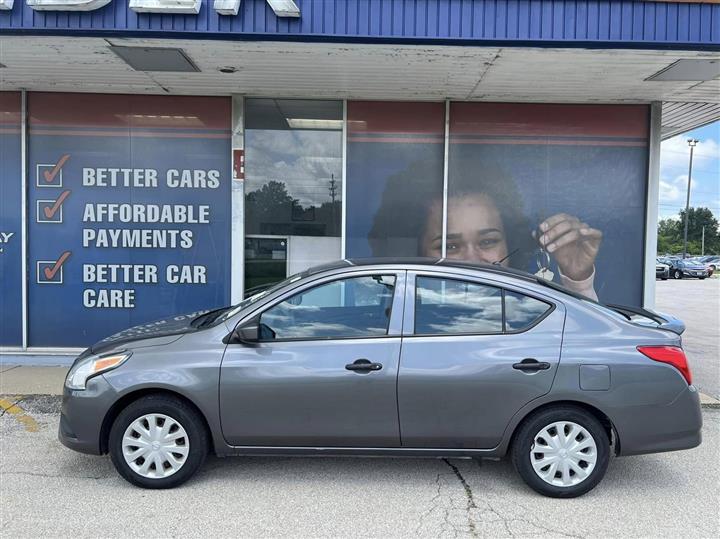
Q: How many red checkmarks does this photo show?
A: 3